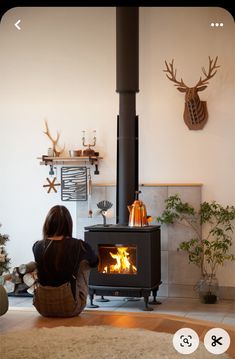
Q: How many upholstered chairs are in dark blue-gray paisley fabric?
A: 0